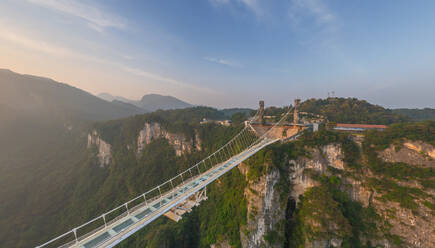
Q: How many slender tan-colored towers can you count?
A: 2